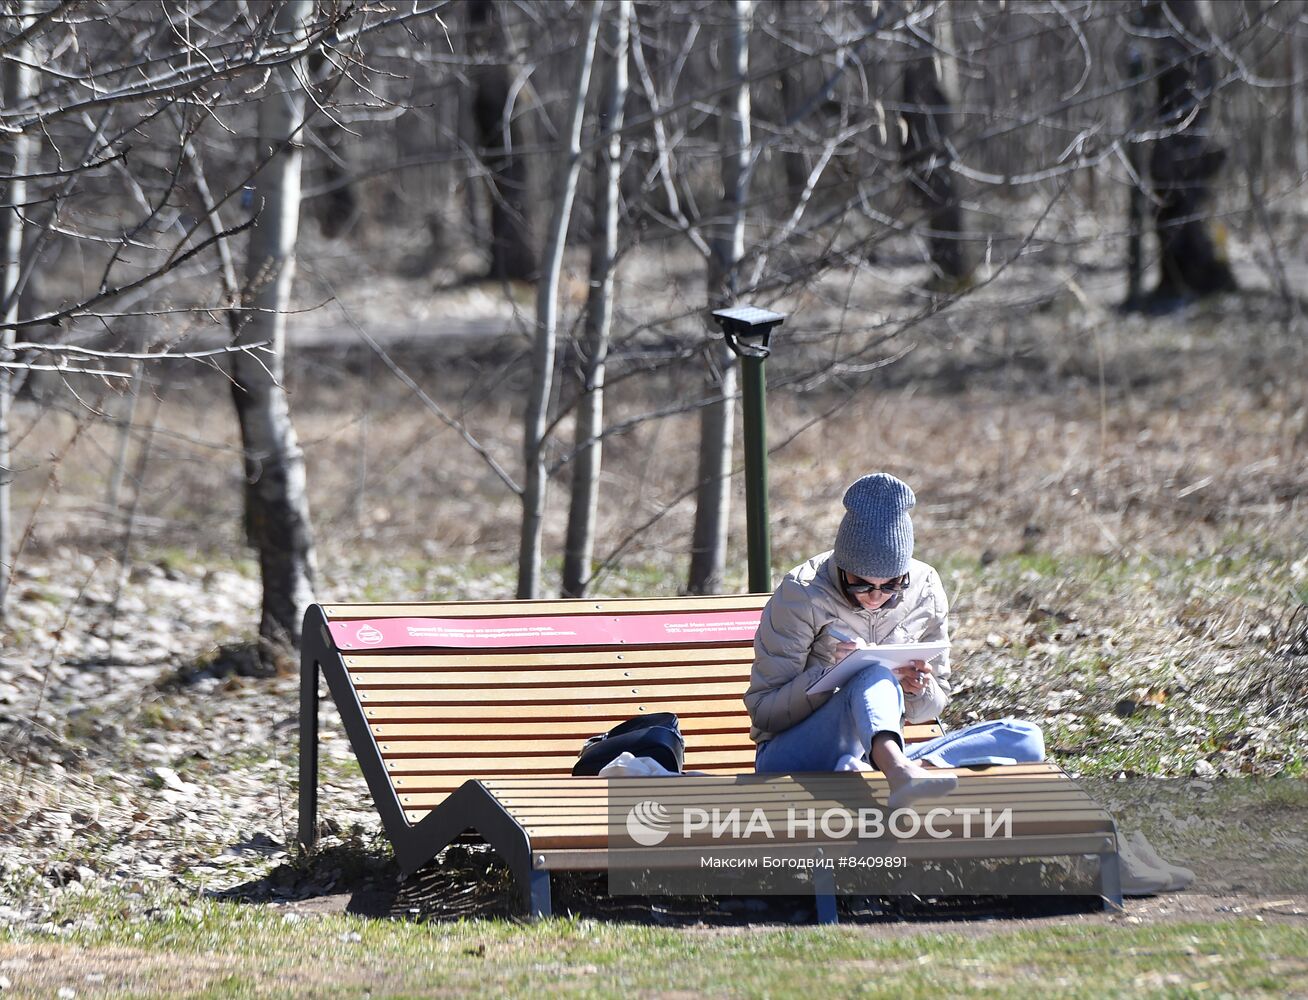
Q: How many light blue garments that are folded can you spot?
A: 1